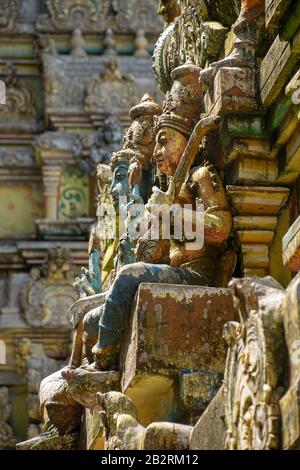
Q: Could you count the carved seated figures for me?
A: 2